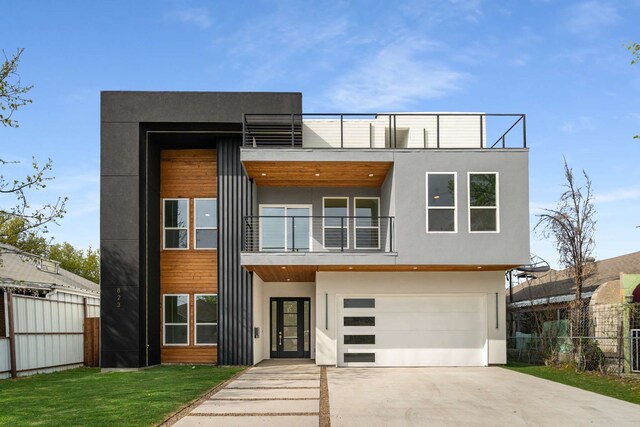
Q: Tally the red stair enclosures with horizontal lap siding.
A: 0